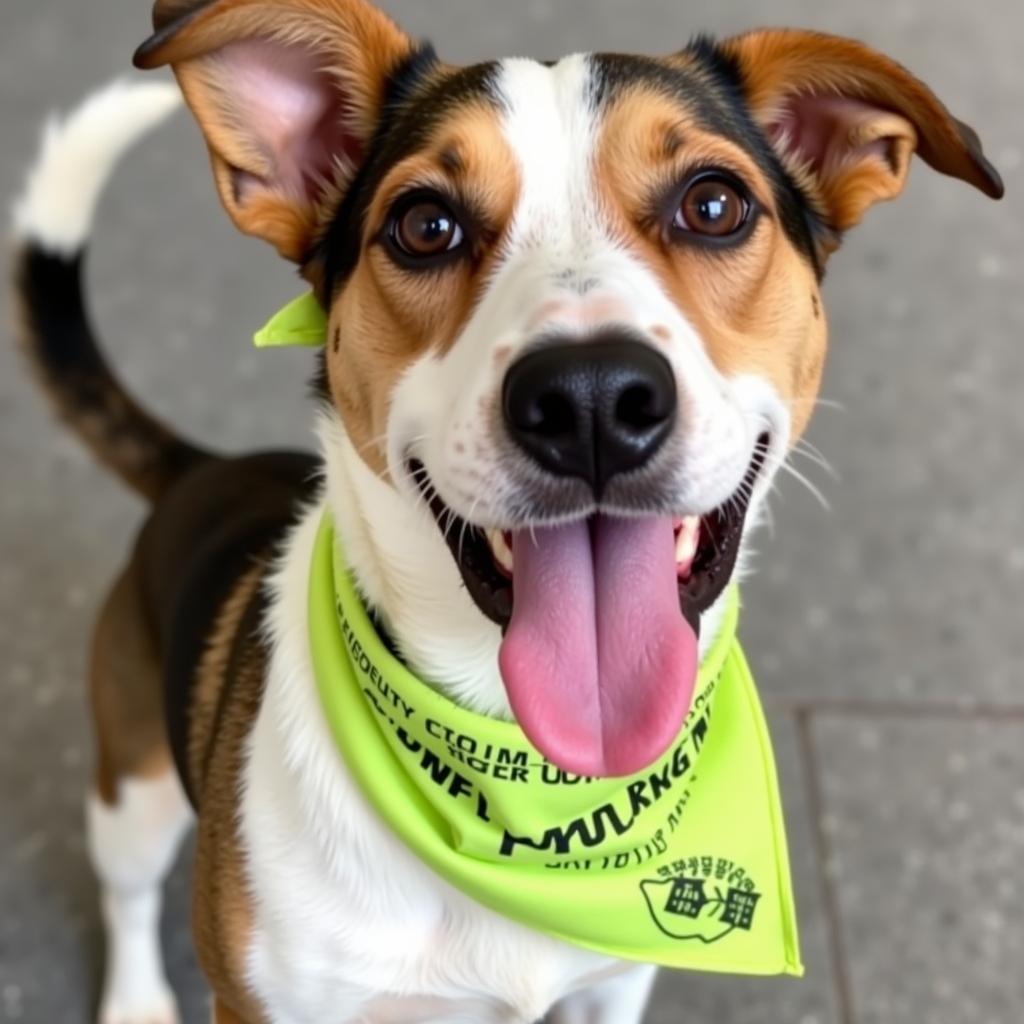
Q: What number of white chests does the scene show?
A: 1